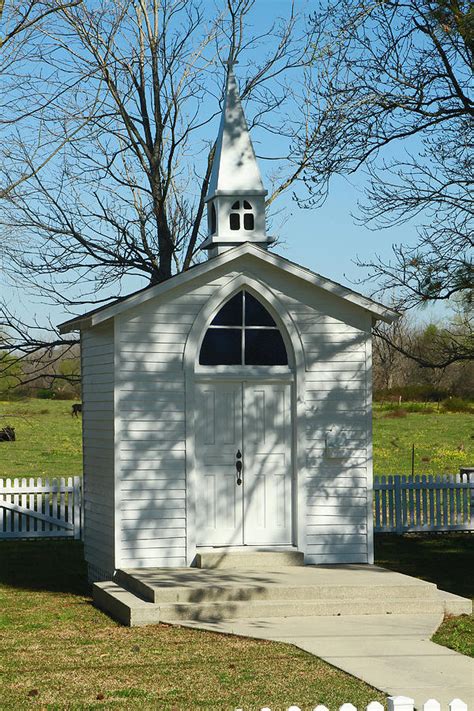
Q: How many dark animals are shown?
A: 2